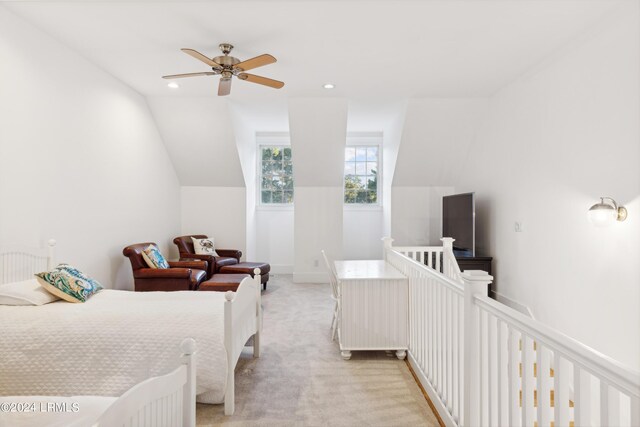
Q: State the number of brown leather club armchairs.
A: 2